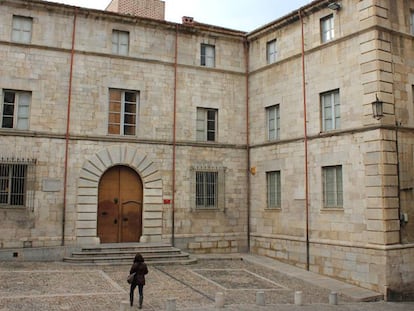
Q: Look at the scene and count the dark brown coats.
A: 1